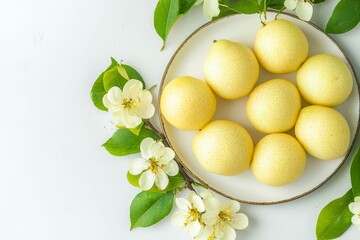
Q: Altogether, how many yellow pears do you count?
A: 8